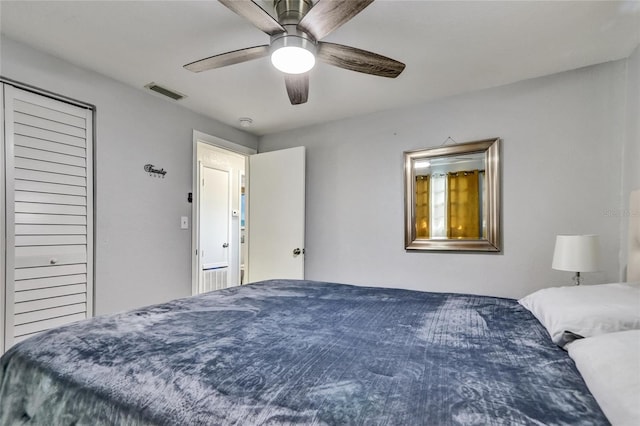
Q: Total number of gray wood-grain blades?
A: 5